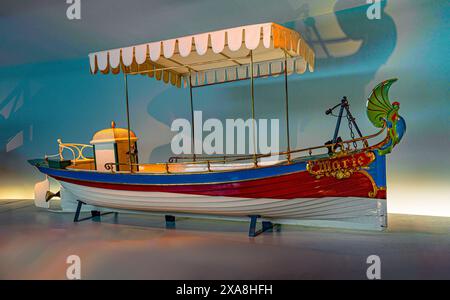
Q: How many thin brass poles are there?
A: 4